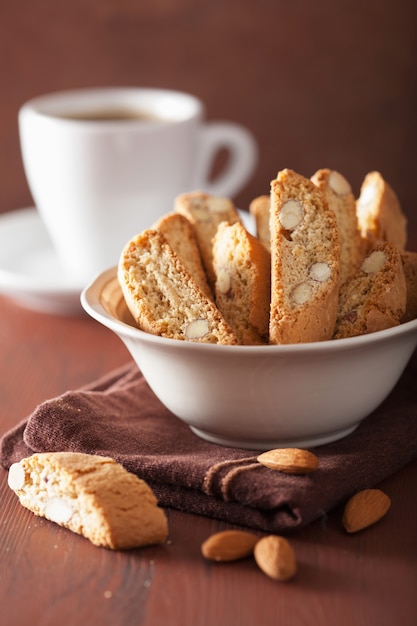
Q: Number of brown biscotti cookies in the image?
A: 11